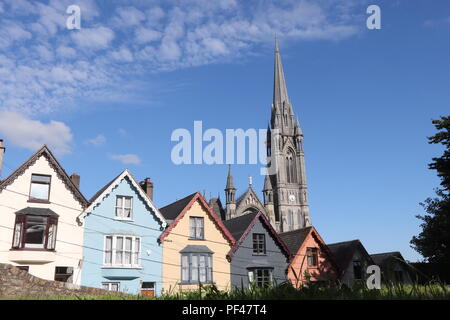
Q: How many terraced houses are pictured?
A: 7